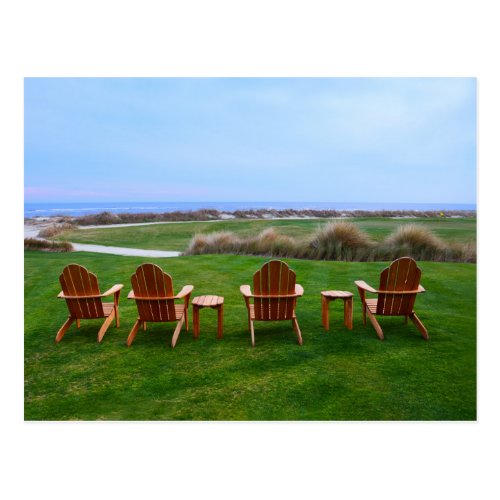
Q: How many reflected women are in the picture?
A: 0